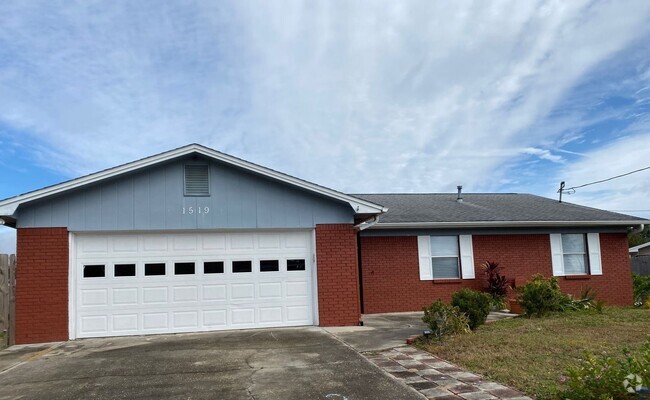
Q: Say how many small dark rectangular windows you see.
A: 8